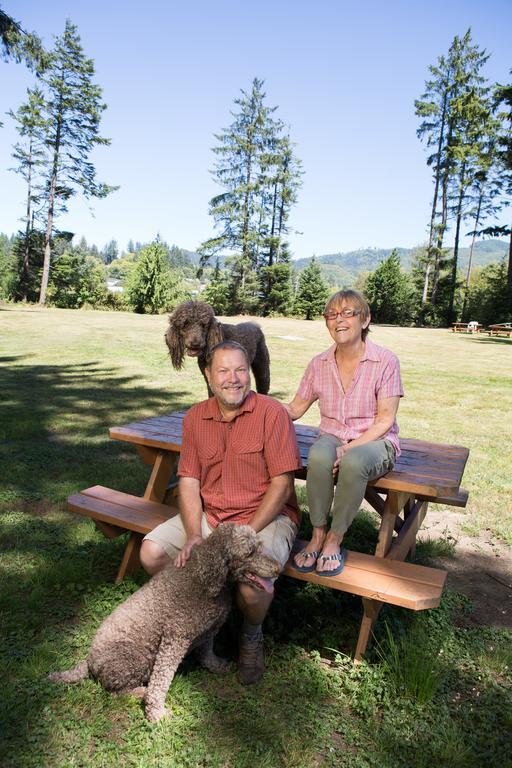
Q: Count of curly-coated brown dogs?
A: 2